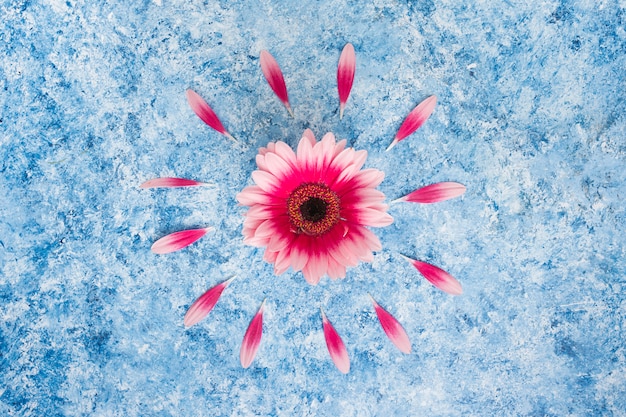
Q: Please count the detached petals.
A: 12